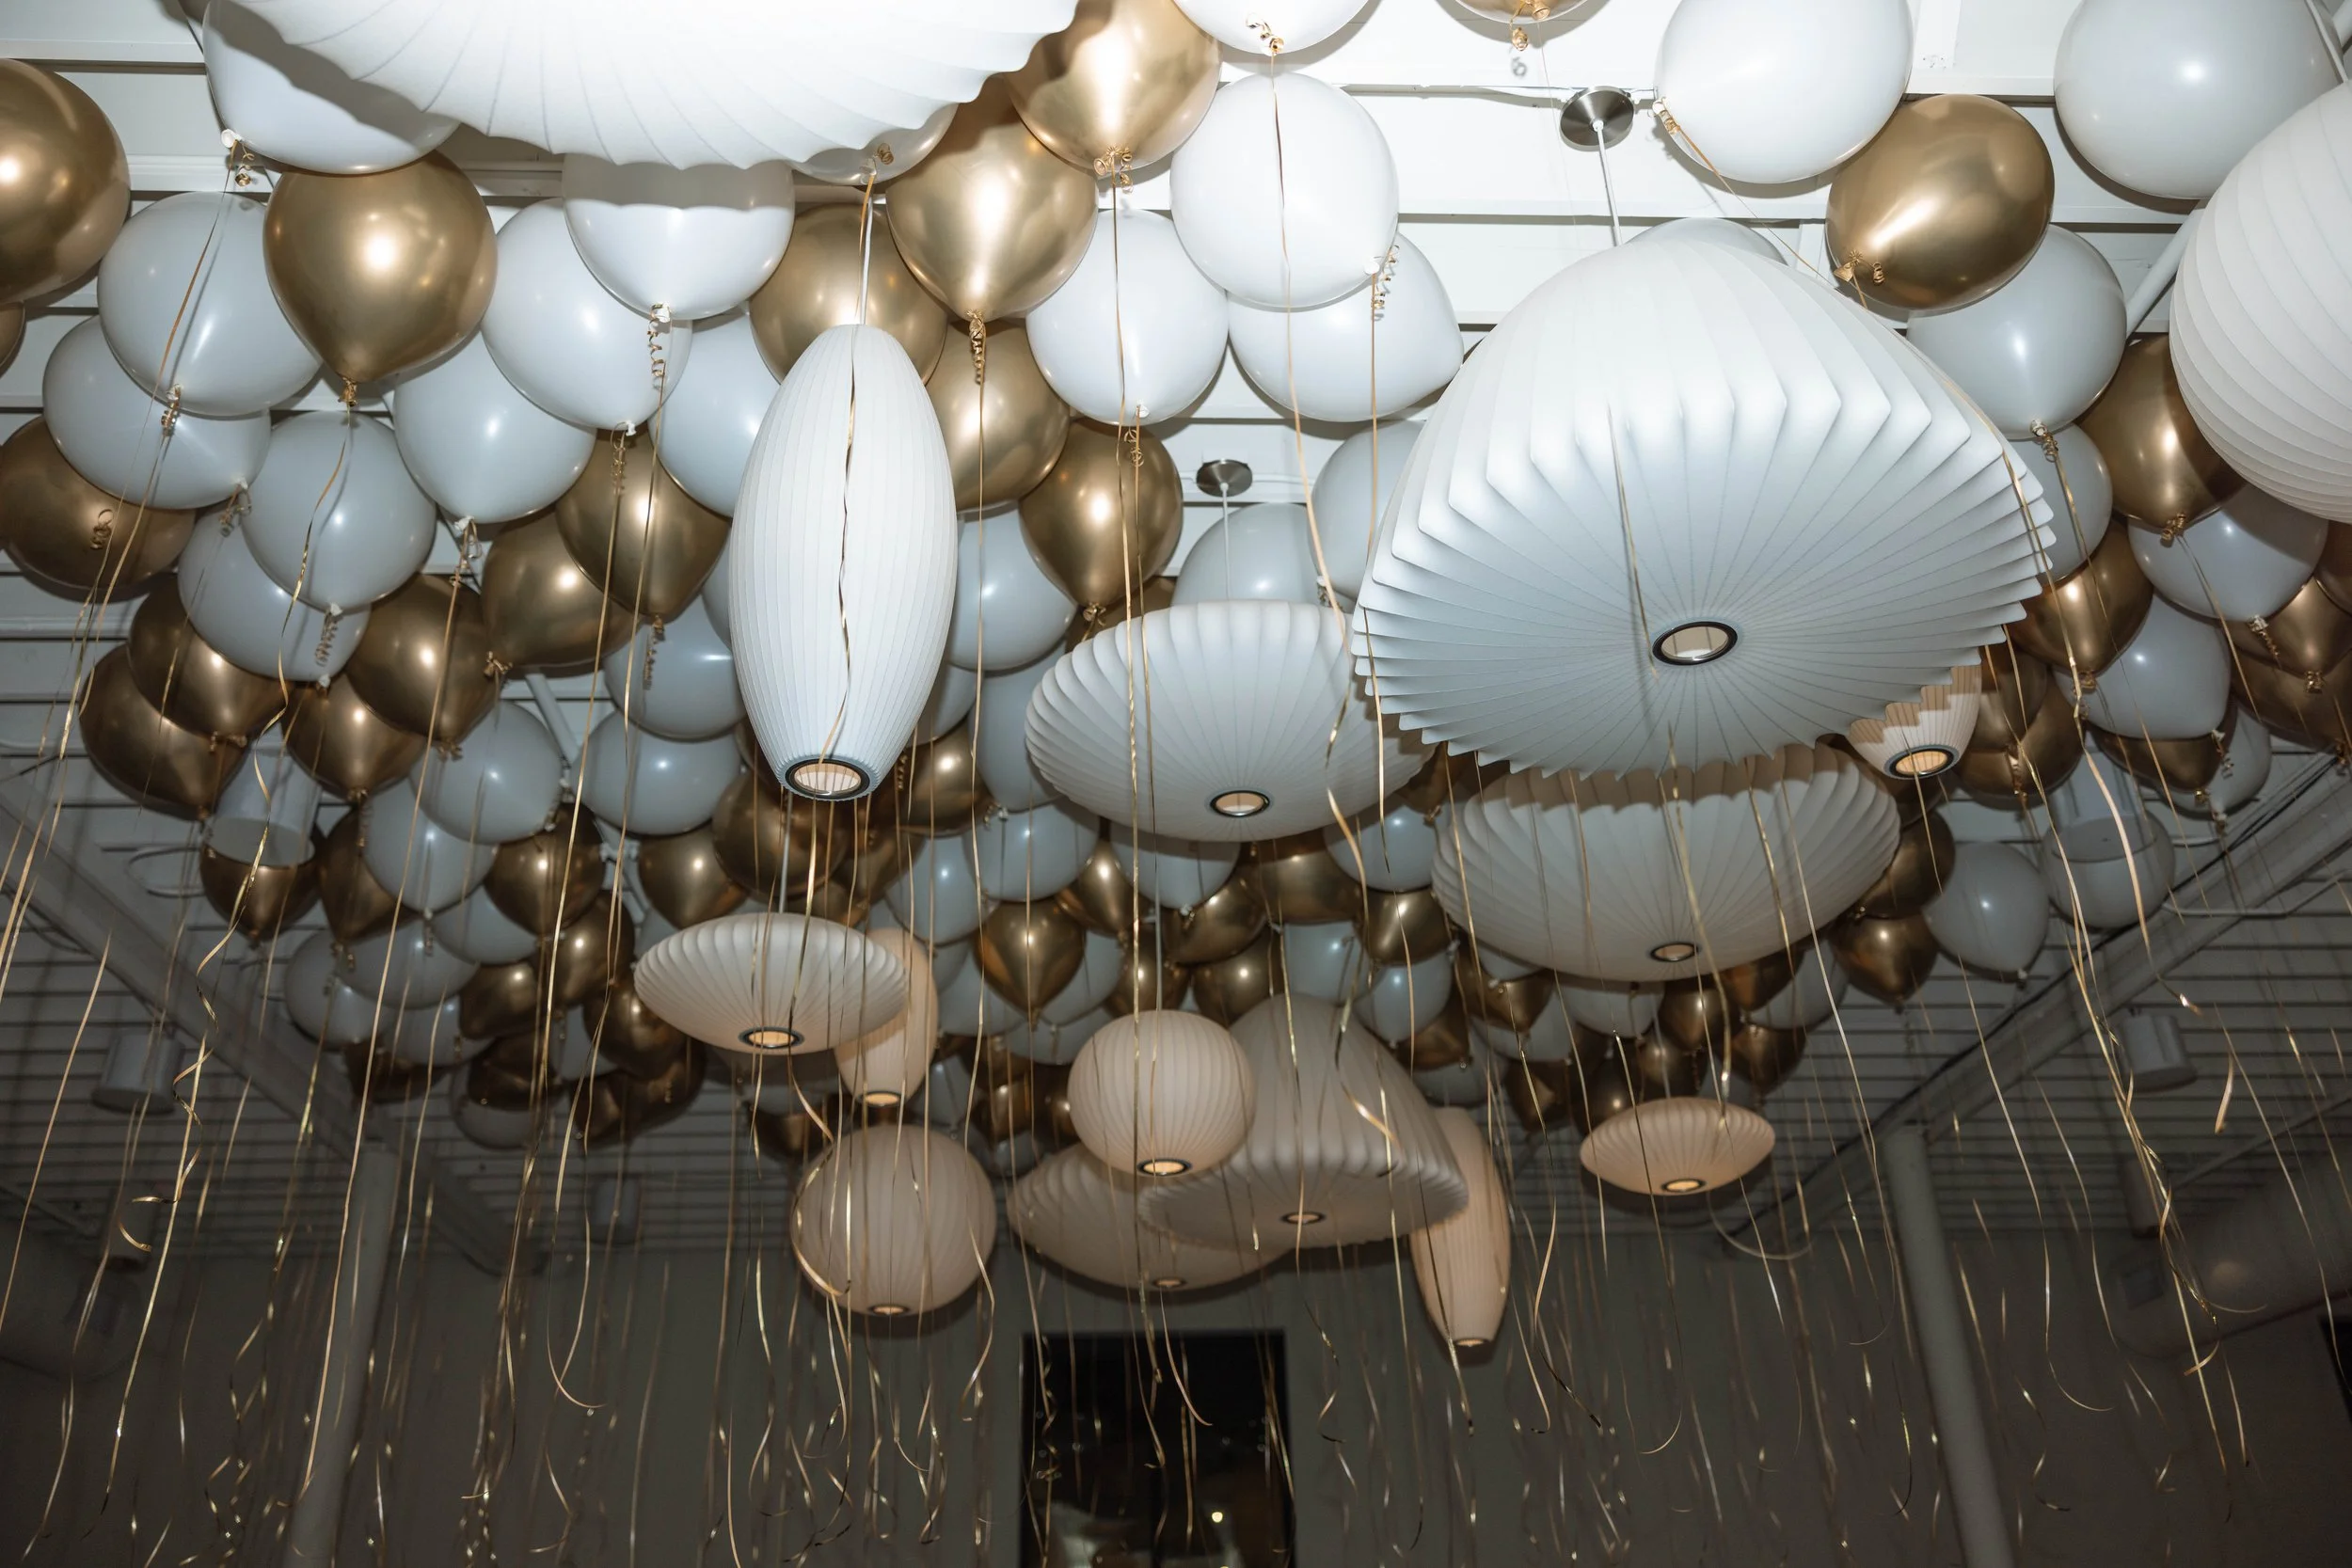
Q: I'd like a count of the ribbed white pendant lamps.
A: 15